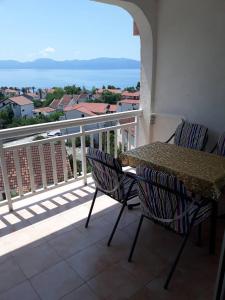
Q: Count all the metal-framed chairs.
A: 4